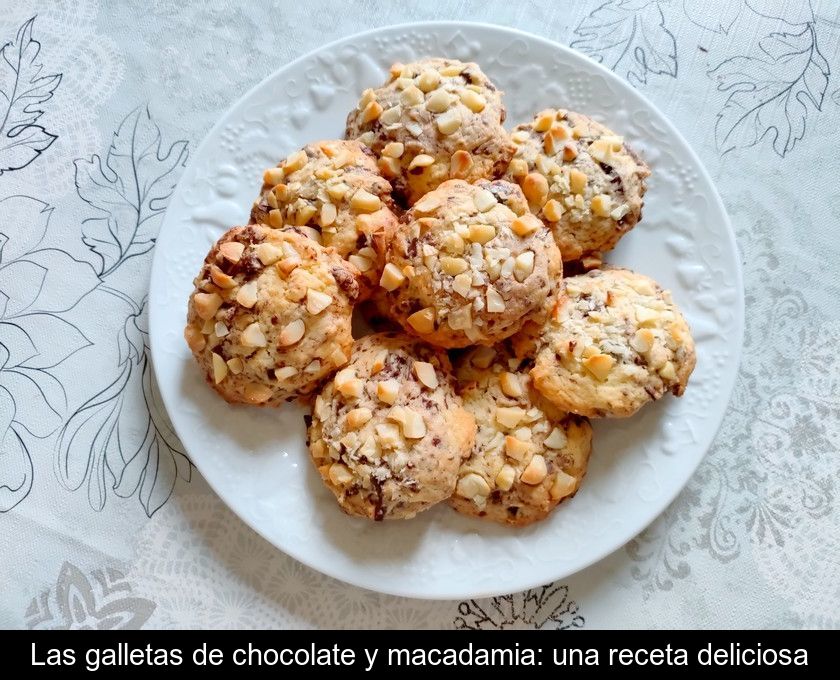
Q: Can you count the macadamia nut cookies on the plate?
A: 8